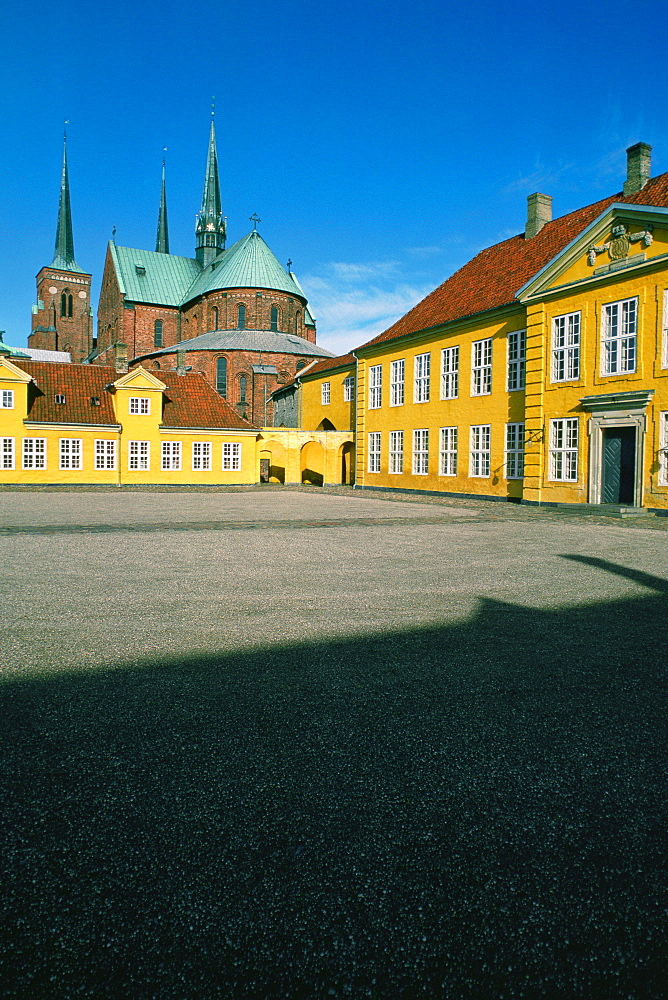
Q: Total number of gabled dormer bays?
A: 2